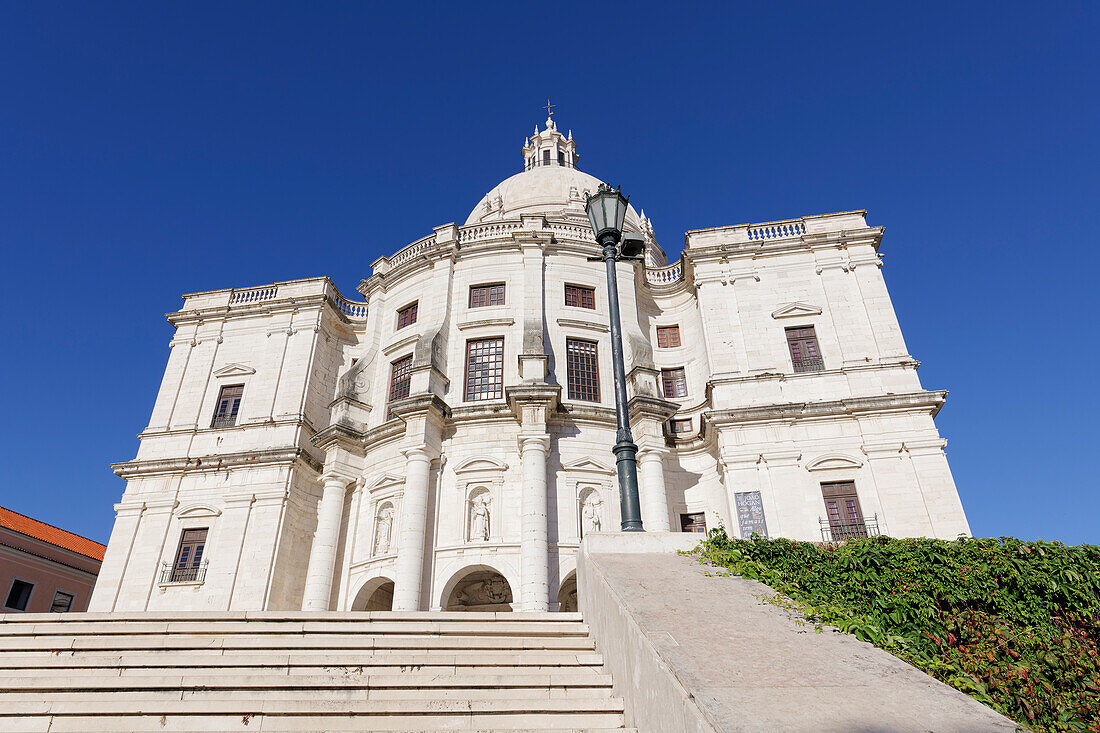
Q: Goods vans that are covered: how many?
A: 0